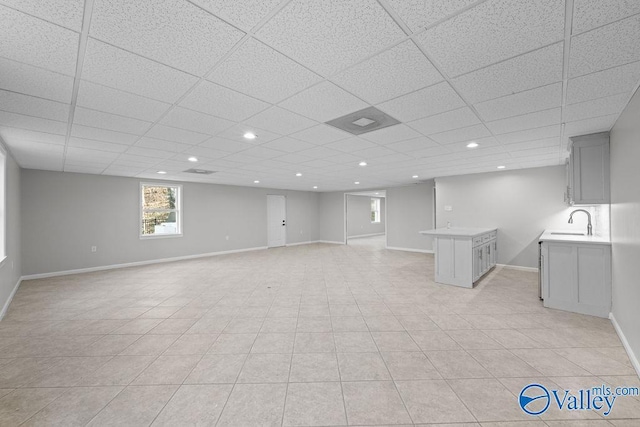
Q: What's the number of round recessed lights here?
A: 11